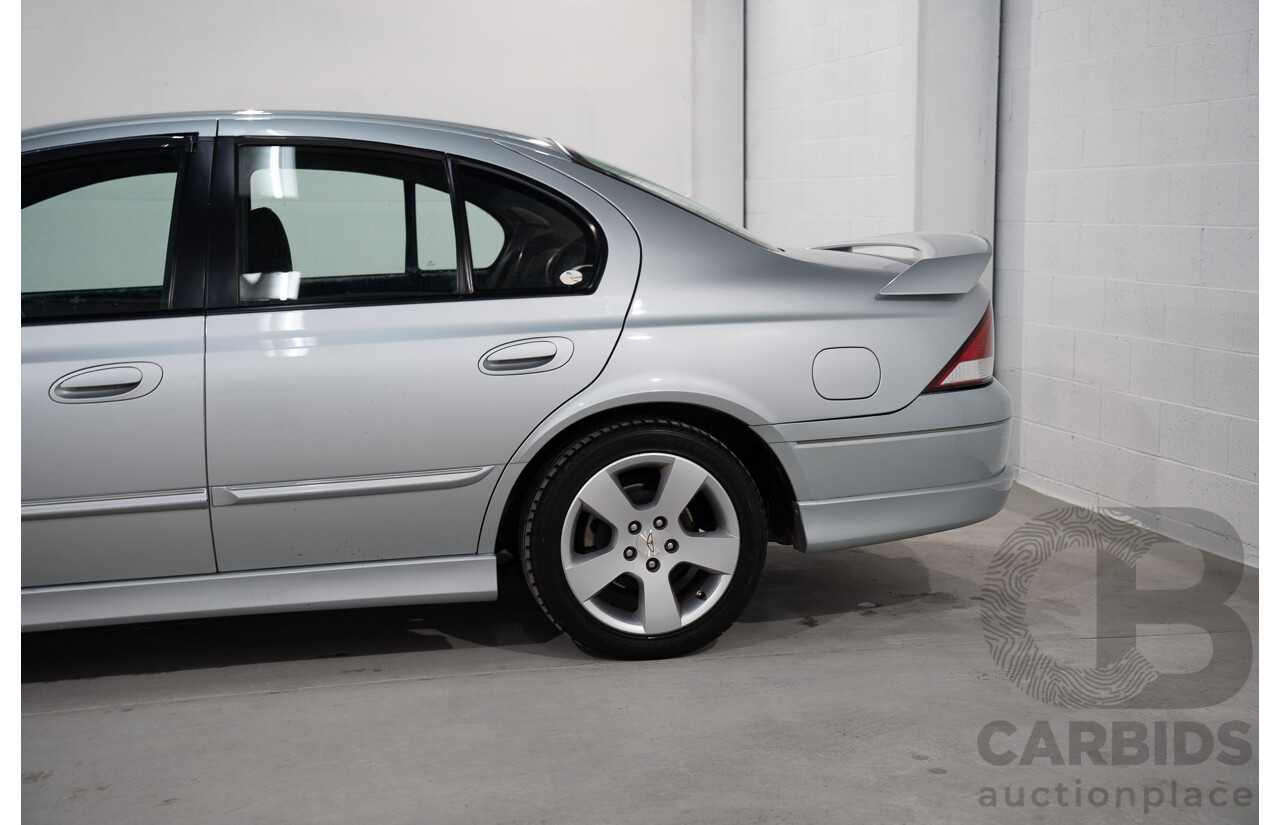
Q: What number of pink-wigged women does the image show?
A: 0